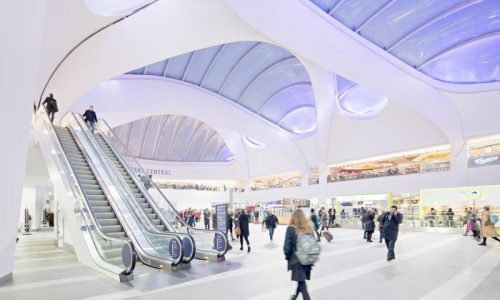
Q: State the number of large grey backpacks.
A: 1